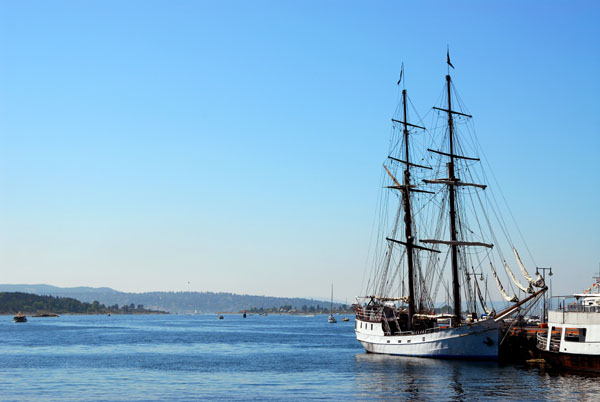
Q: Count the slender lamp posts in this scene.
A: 2